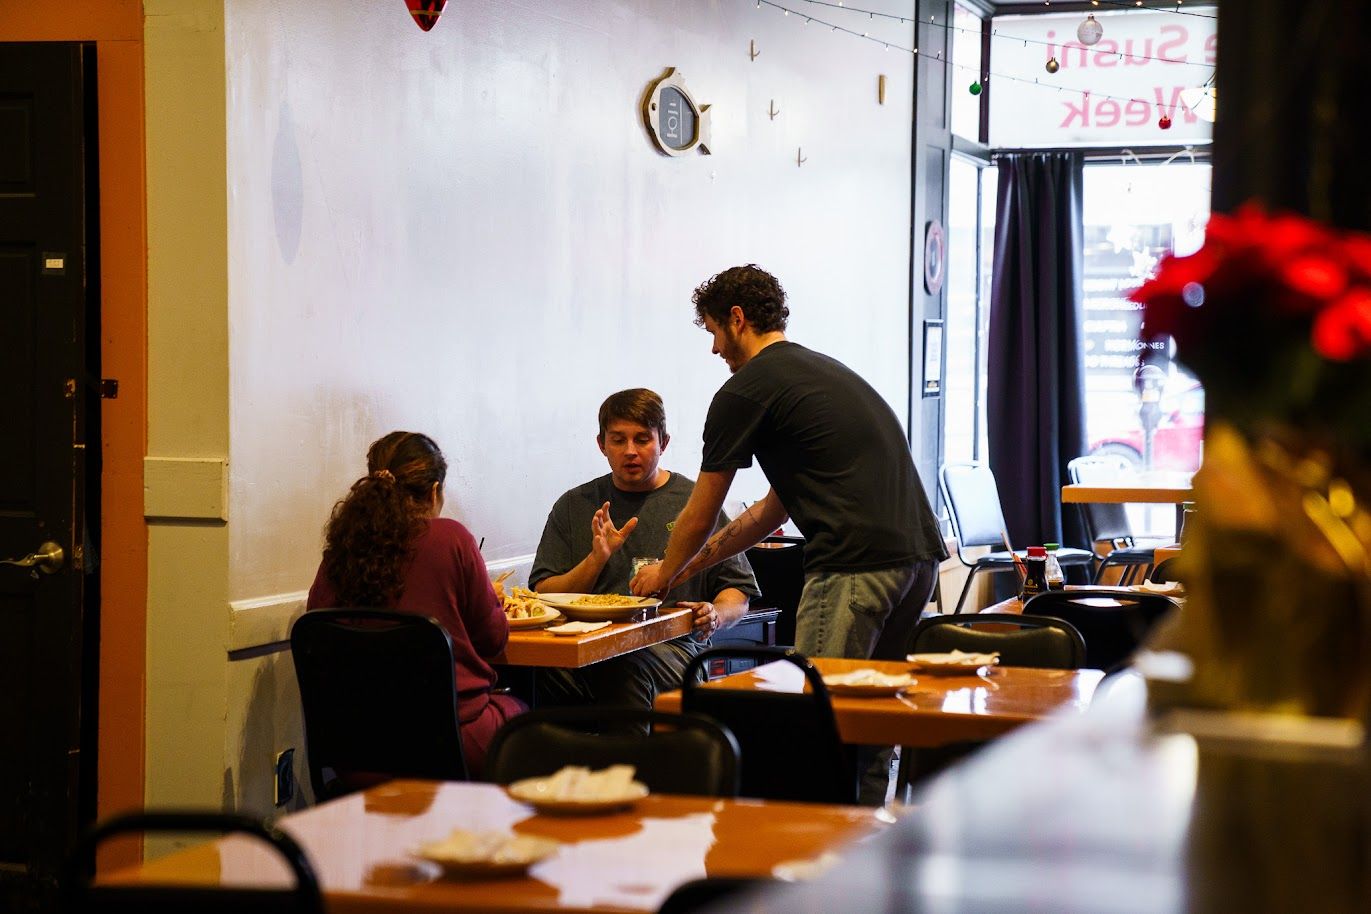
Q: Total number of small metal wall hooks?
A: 3